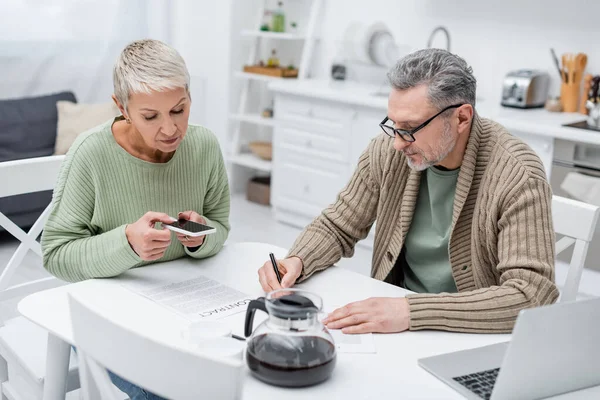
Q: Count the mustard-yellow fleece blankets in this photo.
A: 0